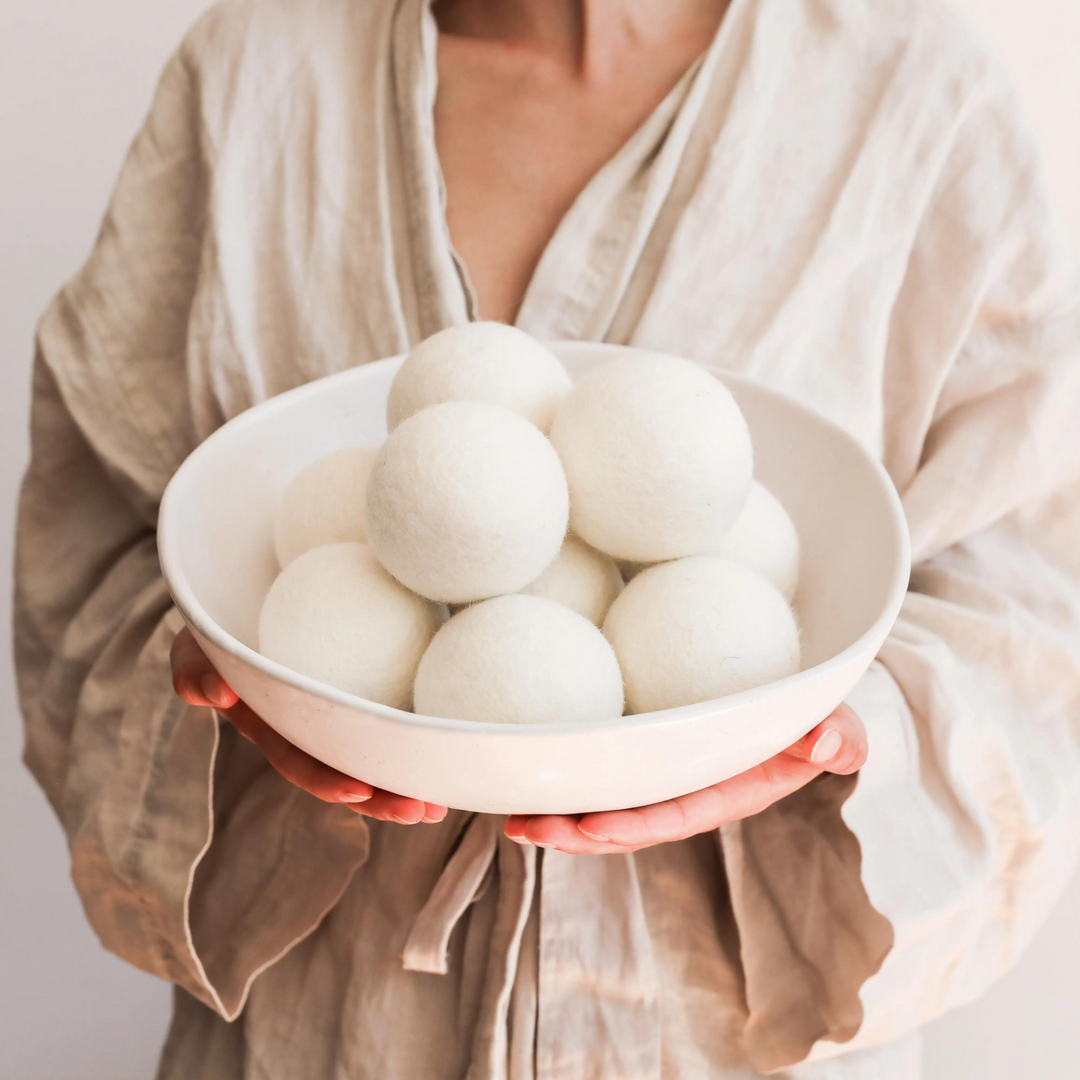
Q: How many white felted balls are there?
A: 9